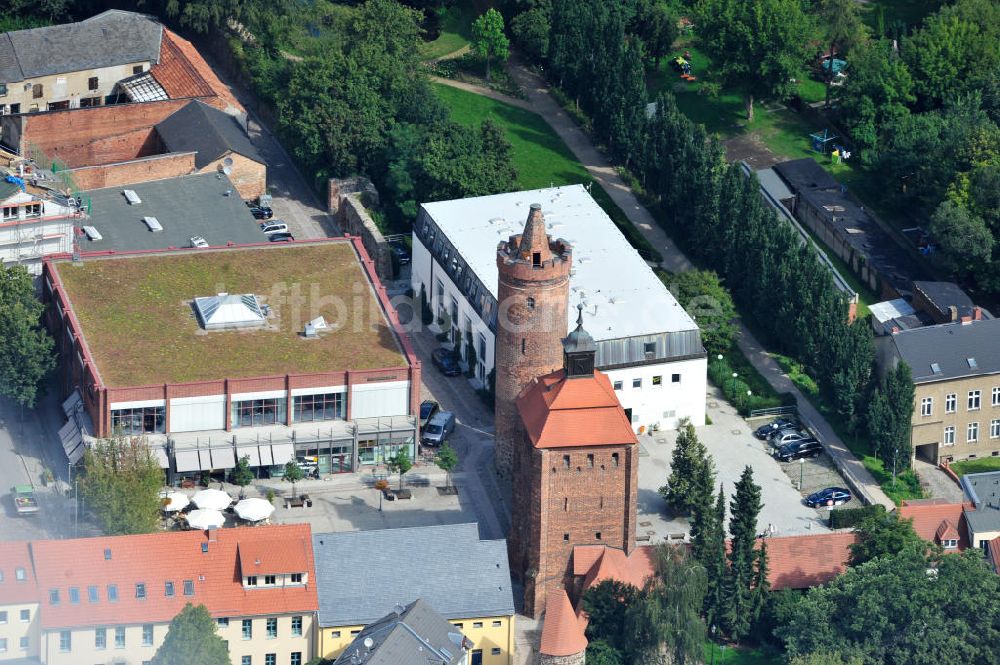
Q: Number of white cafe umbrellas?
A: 4